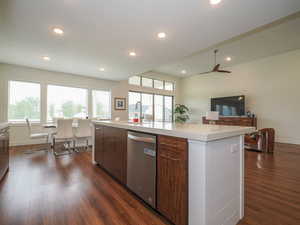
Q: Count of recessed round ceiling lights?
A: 8